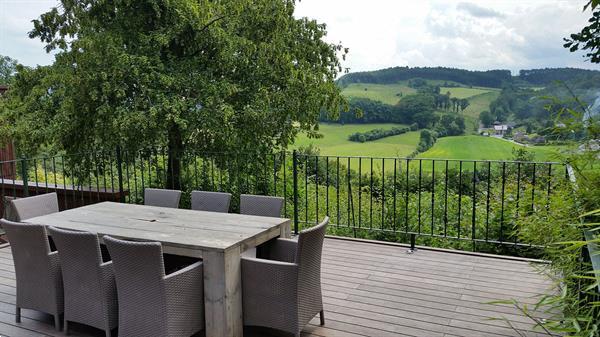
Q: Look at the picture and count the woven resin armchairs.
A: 8